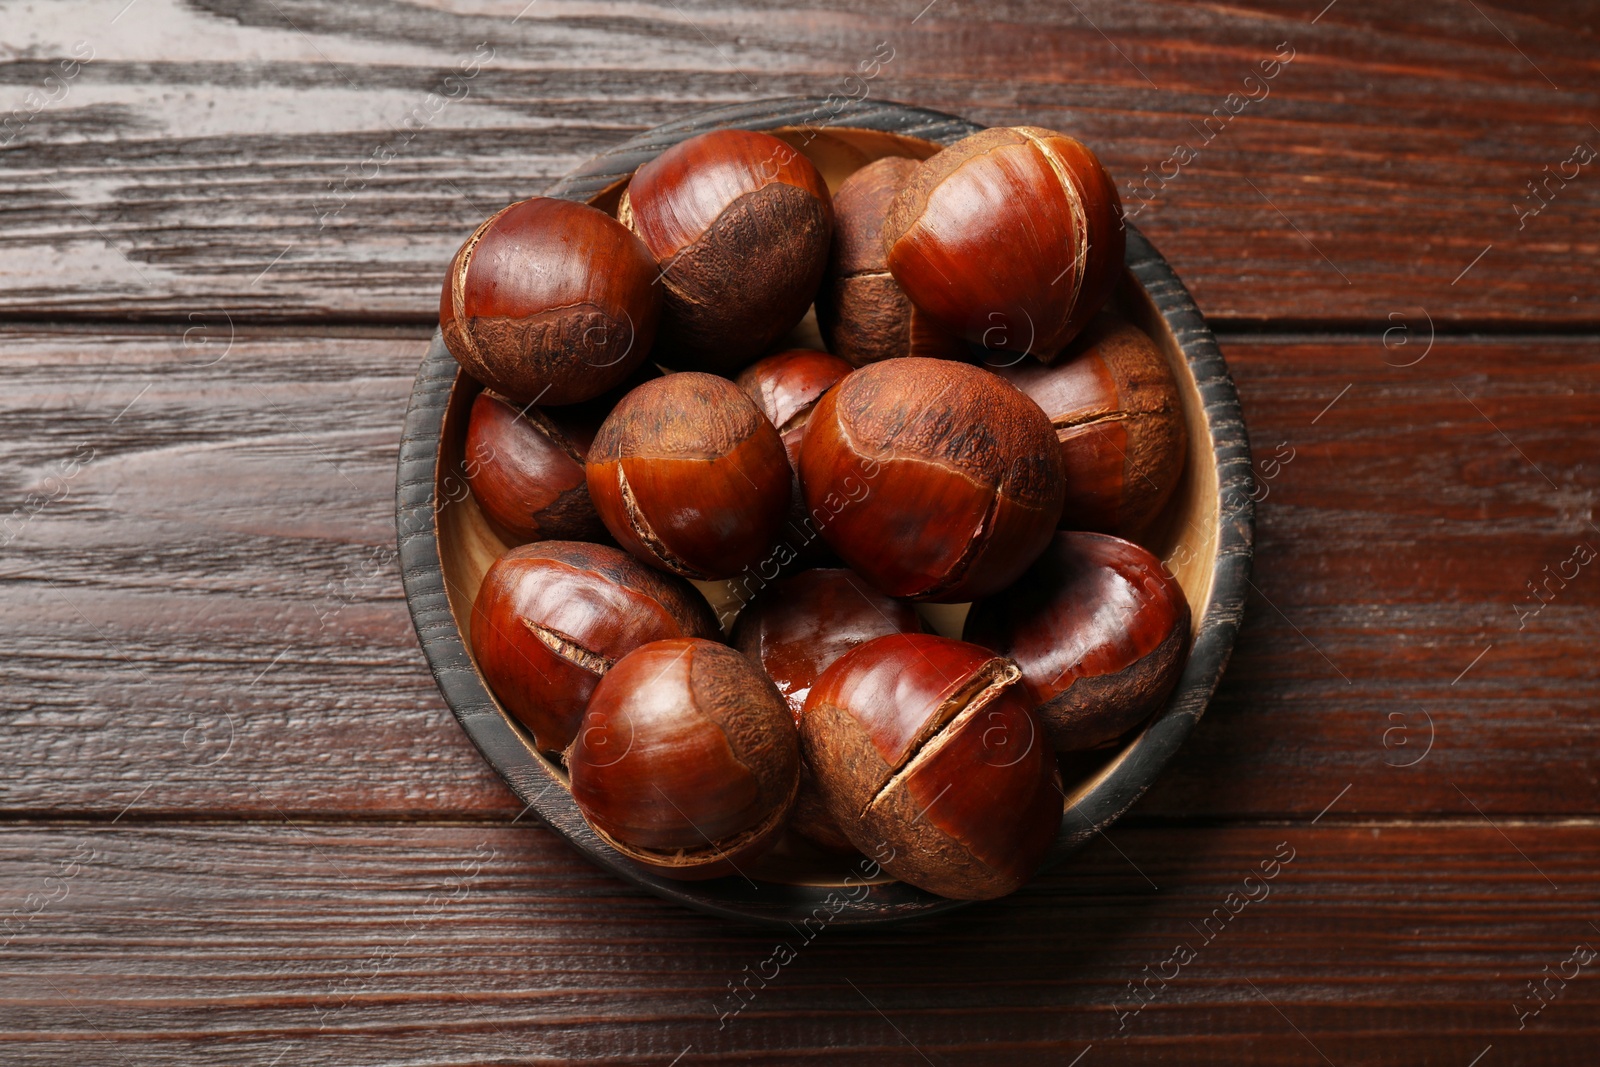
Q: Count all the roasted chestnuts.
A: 14